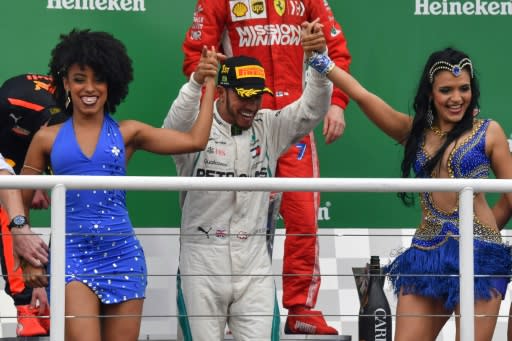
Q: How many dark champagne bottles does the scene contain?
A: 1